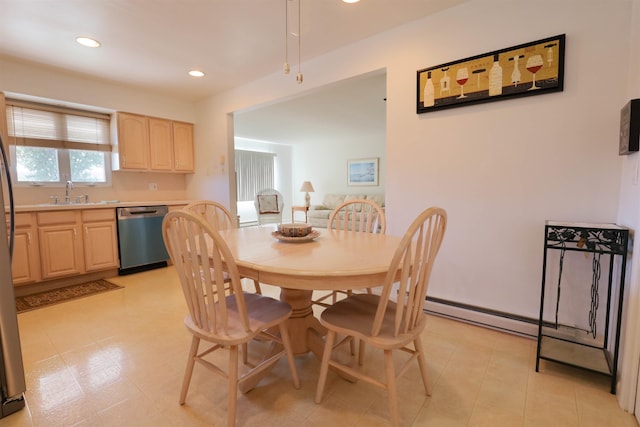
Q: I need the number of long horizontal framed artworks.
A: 1